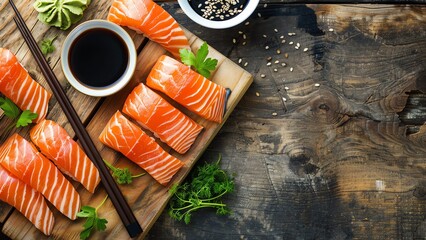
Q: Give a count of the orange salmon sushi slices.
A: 8